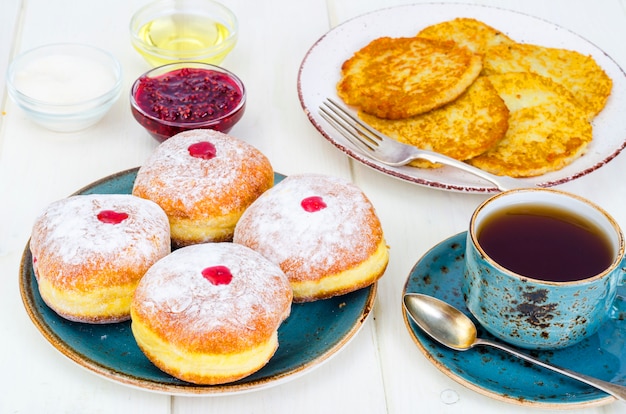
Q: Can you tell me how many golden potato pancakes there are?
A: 5